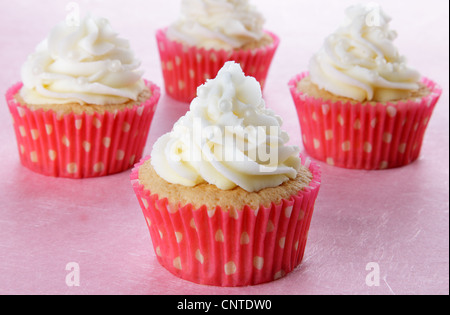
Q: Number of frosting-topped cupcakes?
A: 4